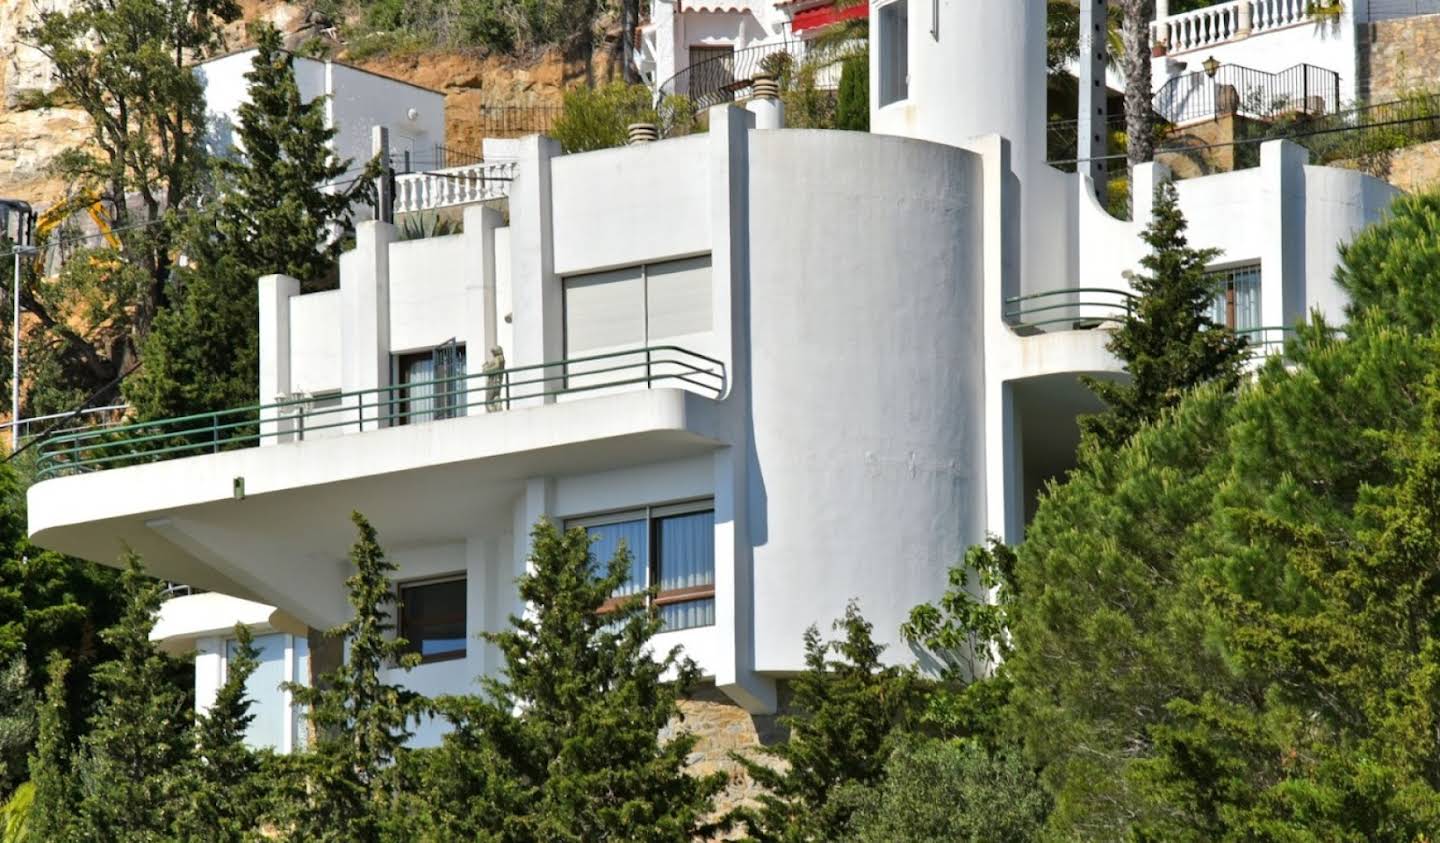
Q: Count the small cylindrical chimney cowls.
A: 2